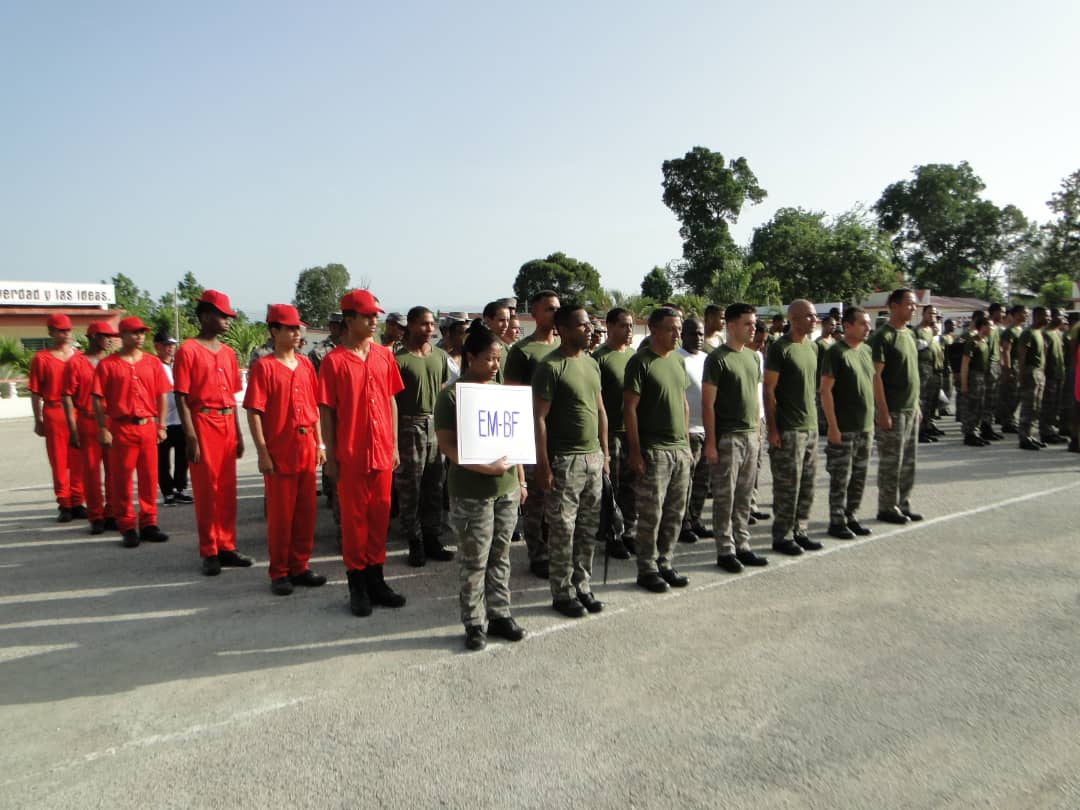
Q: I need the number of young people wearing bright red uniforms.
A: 6